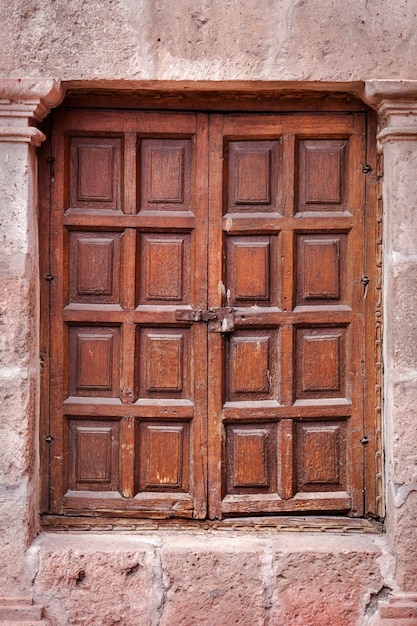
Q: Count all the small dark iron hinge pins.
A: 6